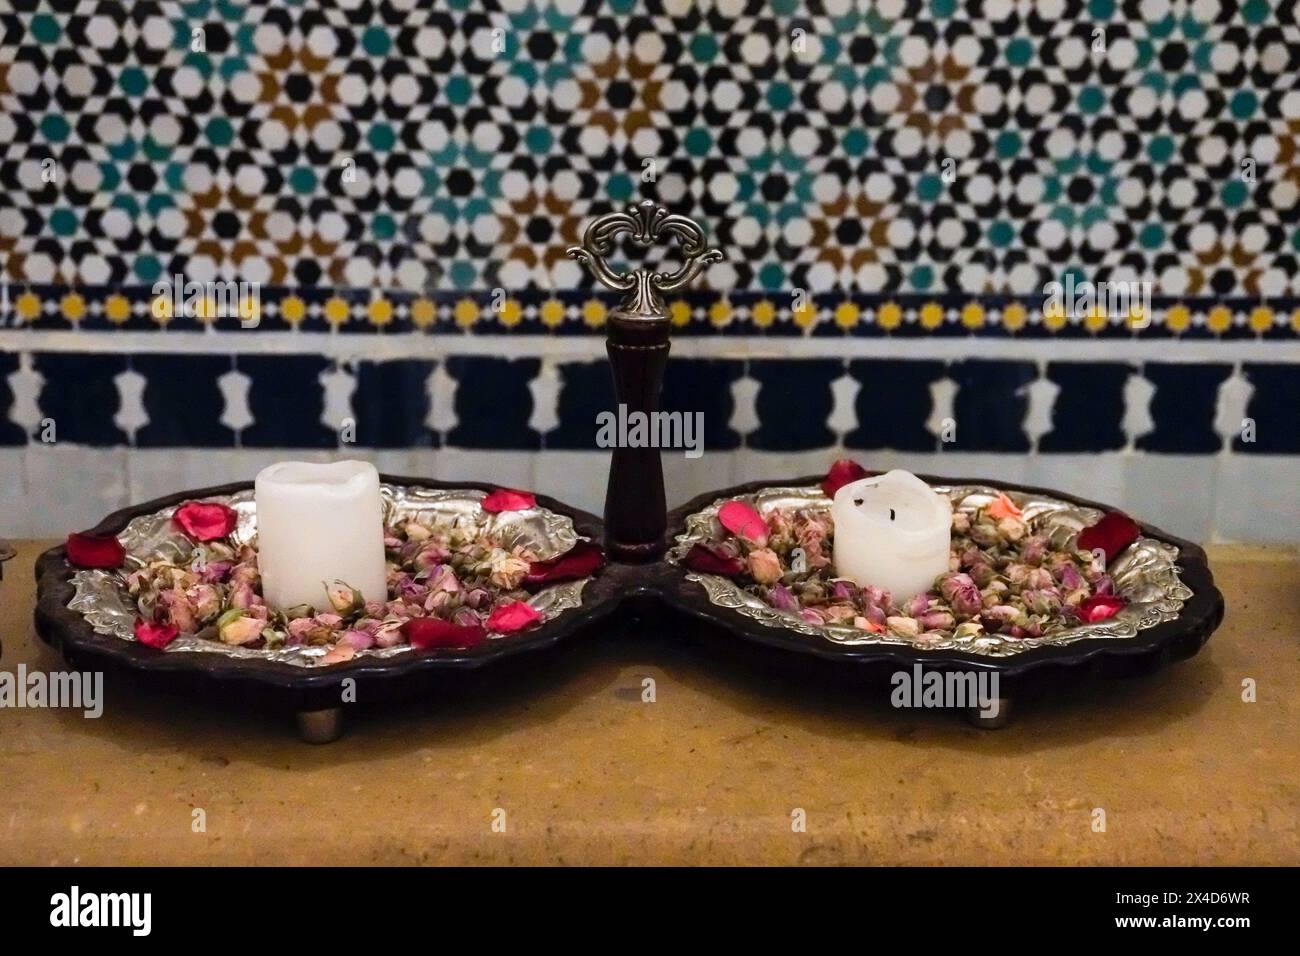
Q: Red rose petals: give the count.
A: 12